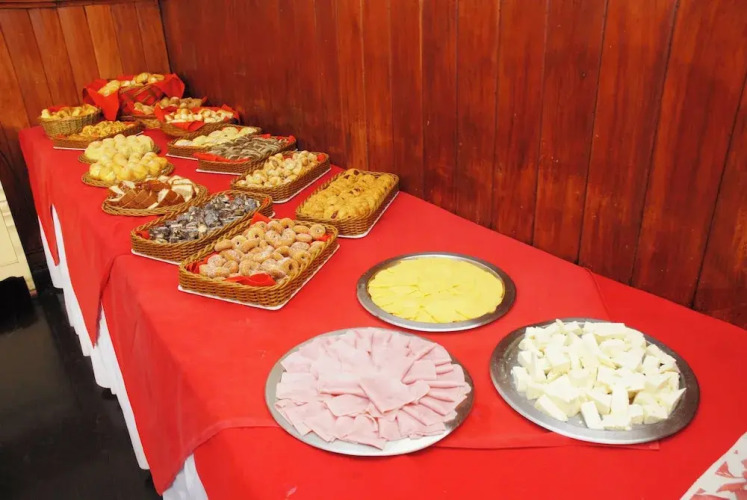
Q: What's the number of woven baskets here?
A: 14